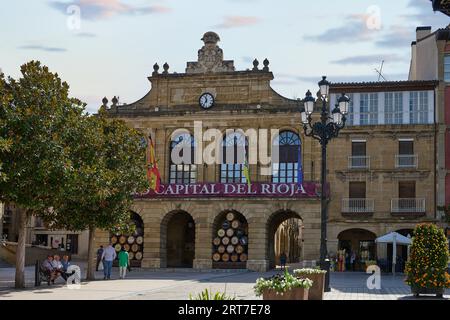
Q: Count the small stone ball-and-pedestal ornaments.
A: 6